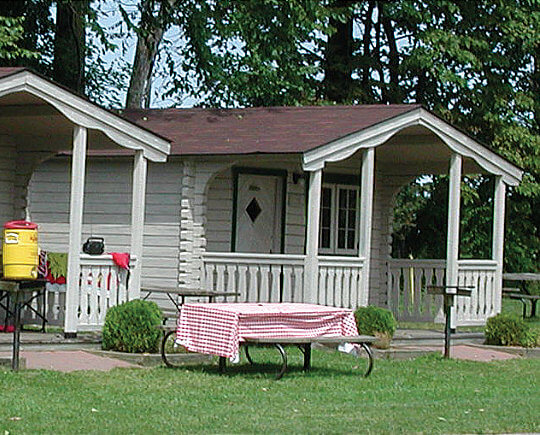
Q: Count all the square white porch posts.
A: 6